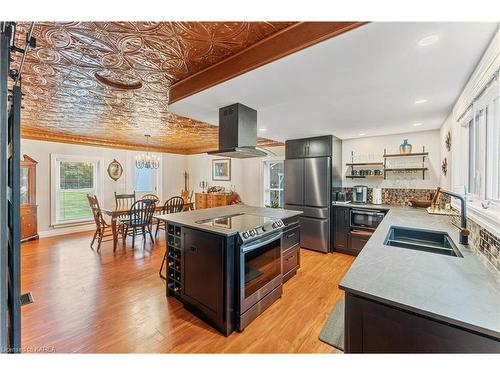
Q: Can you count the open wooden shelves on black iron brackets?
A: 4